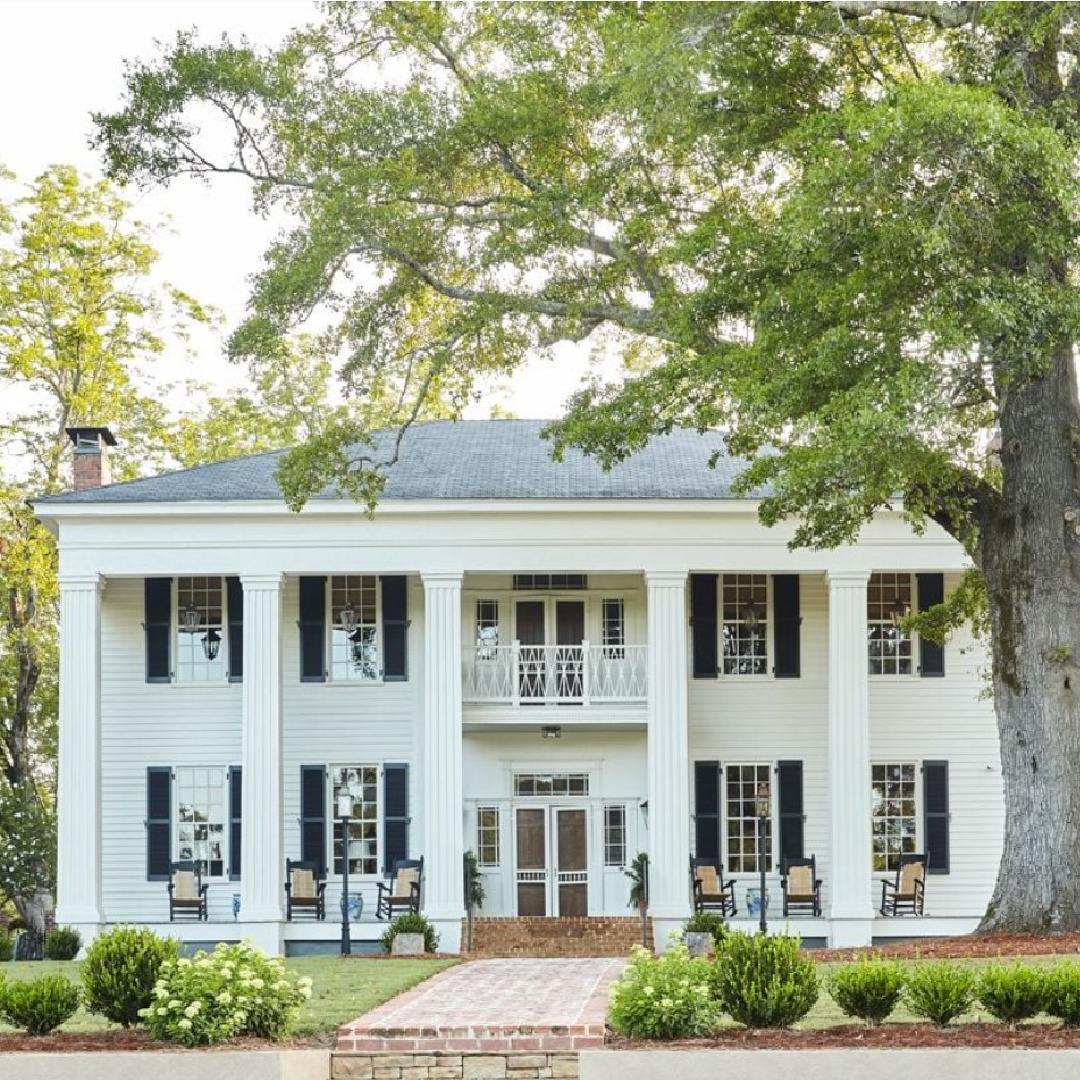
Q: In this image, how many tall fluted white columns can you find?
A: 5